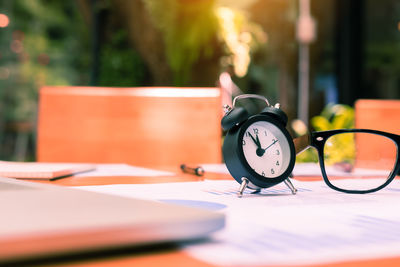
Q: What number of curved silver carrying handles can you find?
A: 1